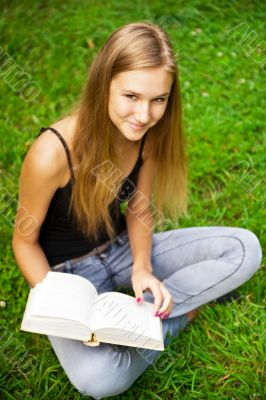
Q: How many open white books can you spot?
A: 1